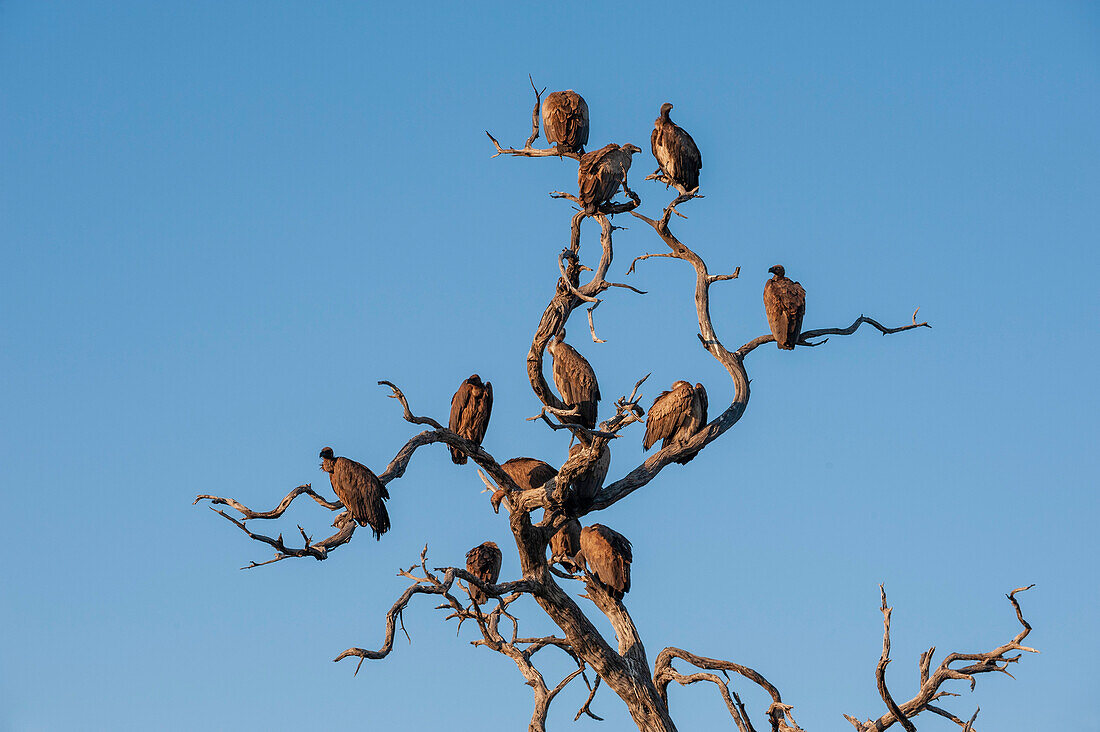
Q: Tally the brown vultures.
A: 13